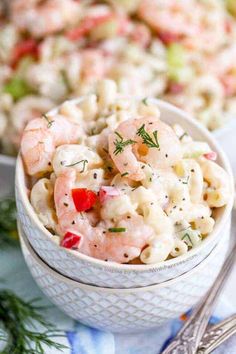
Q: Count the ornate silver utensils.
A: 2